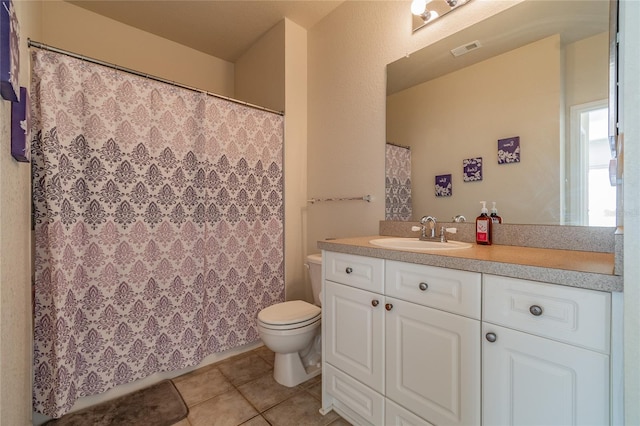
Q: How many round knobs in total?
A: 6